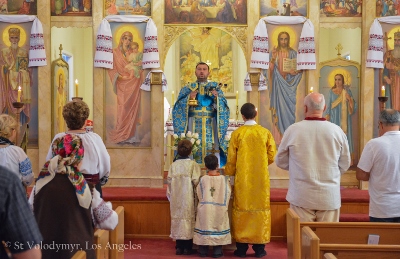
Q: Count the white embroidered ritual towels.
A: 6